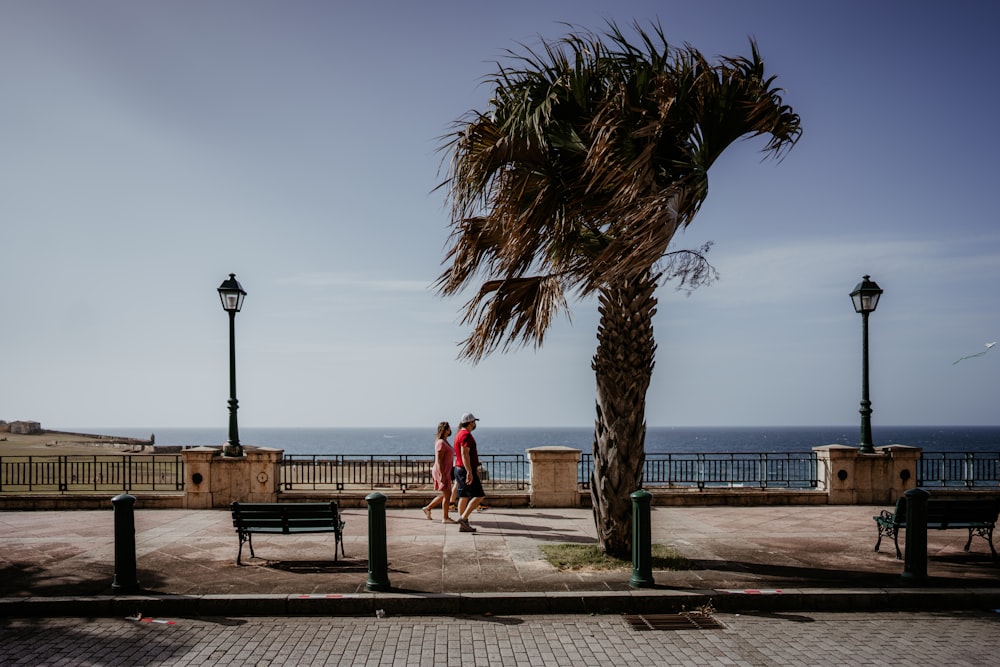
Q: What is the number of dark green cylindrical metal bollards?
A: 4